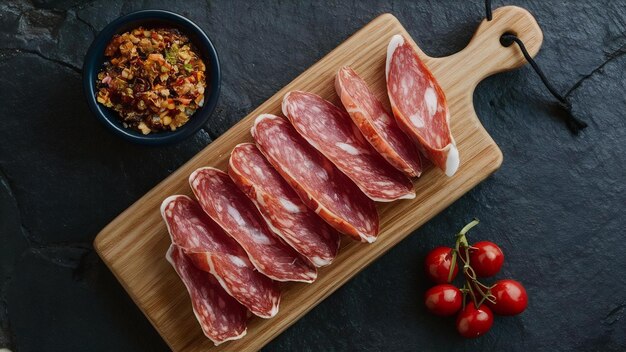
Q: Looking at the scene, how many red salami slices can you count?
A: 8